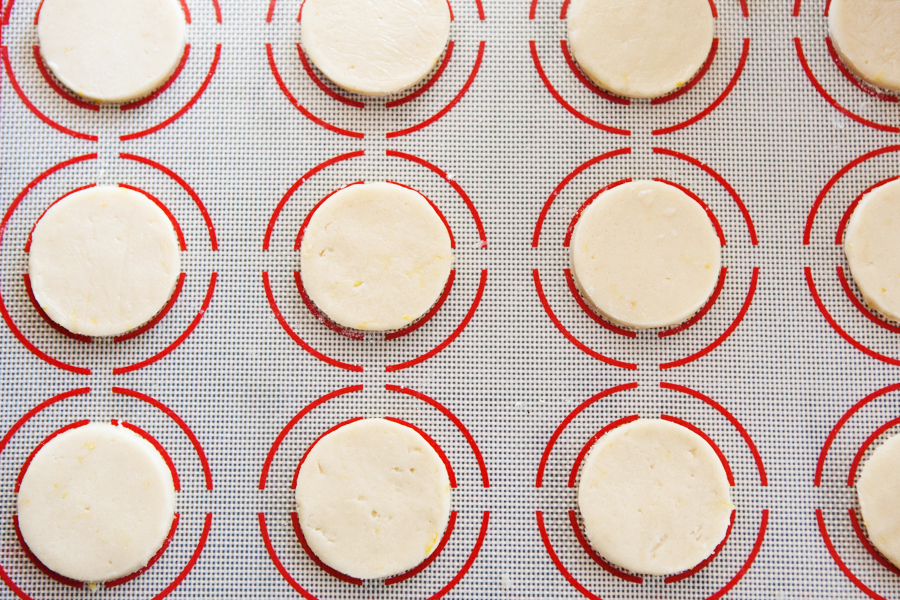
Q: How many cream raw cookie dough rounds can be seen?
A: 12